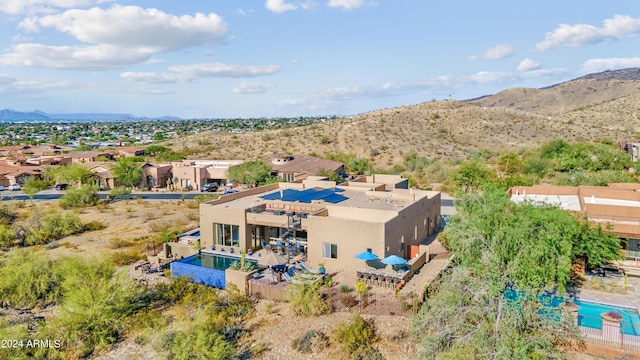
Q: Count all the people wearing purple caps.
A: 0